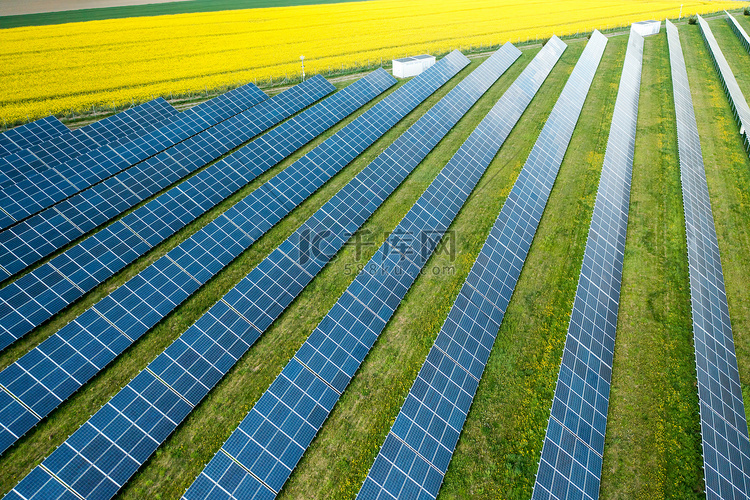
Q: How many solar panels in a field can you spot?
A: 13